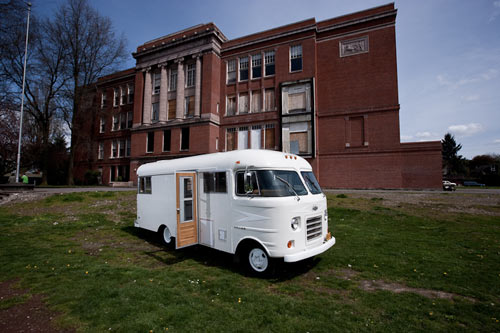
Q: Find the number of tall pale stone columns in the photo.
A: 4